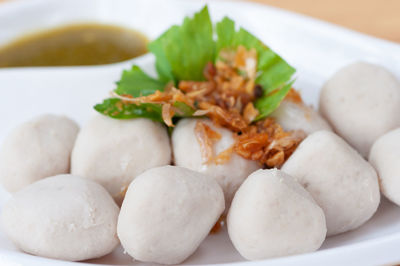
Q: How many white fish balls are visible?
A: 10